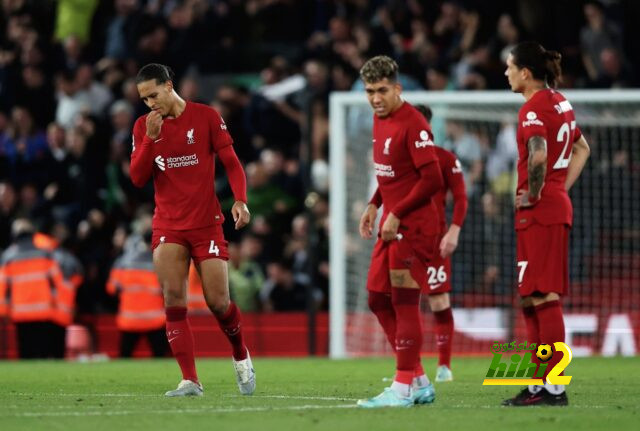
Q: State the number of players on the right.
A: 3